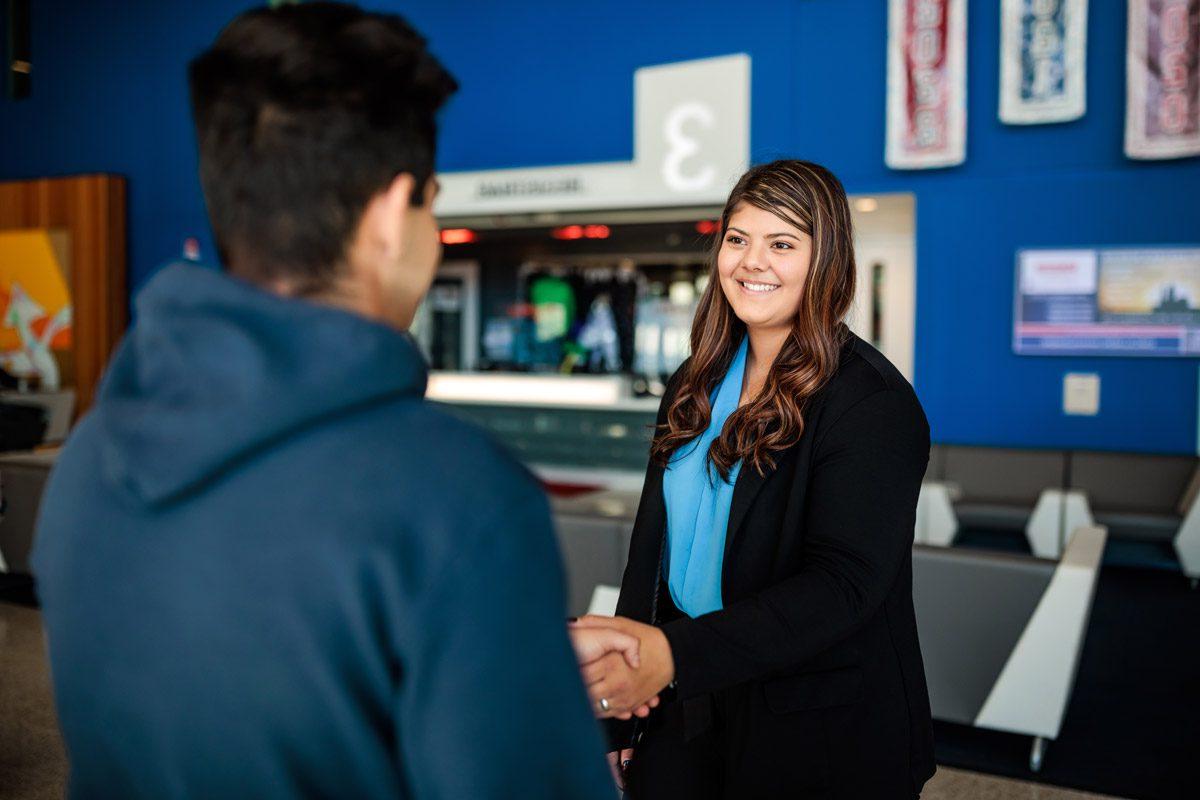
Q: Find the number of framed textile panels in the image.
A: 3